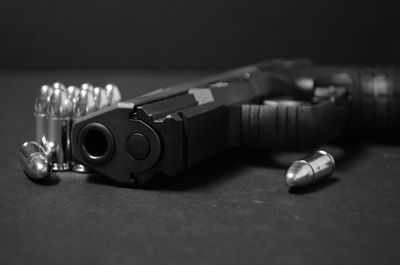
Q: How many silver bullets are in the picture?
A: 10